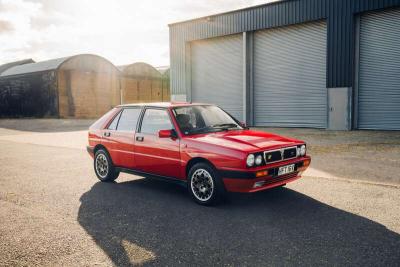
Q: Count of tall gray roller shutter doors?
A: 3